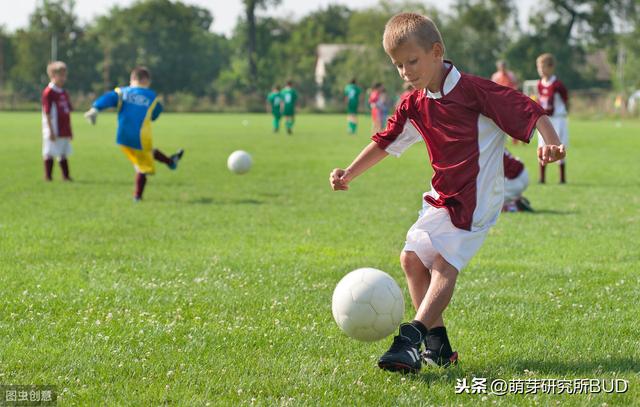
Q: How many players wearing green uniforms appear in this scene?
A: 3